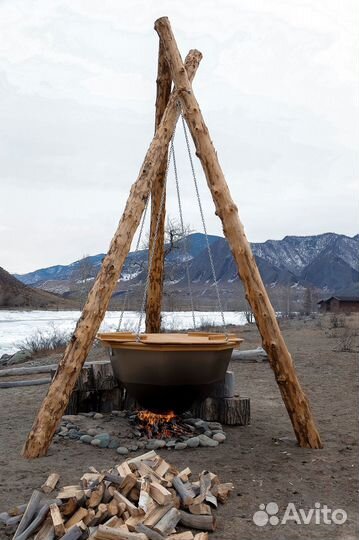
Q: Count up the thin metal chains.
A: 4